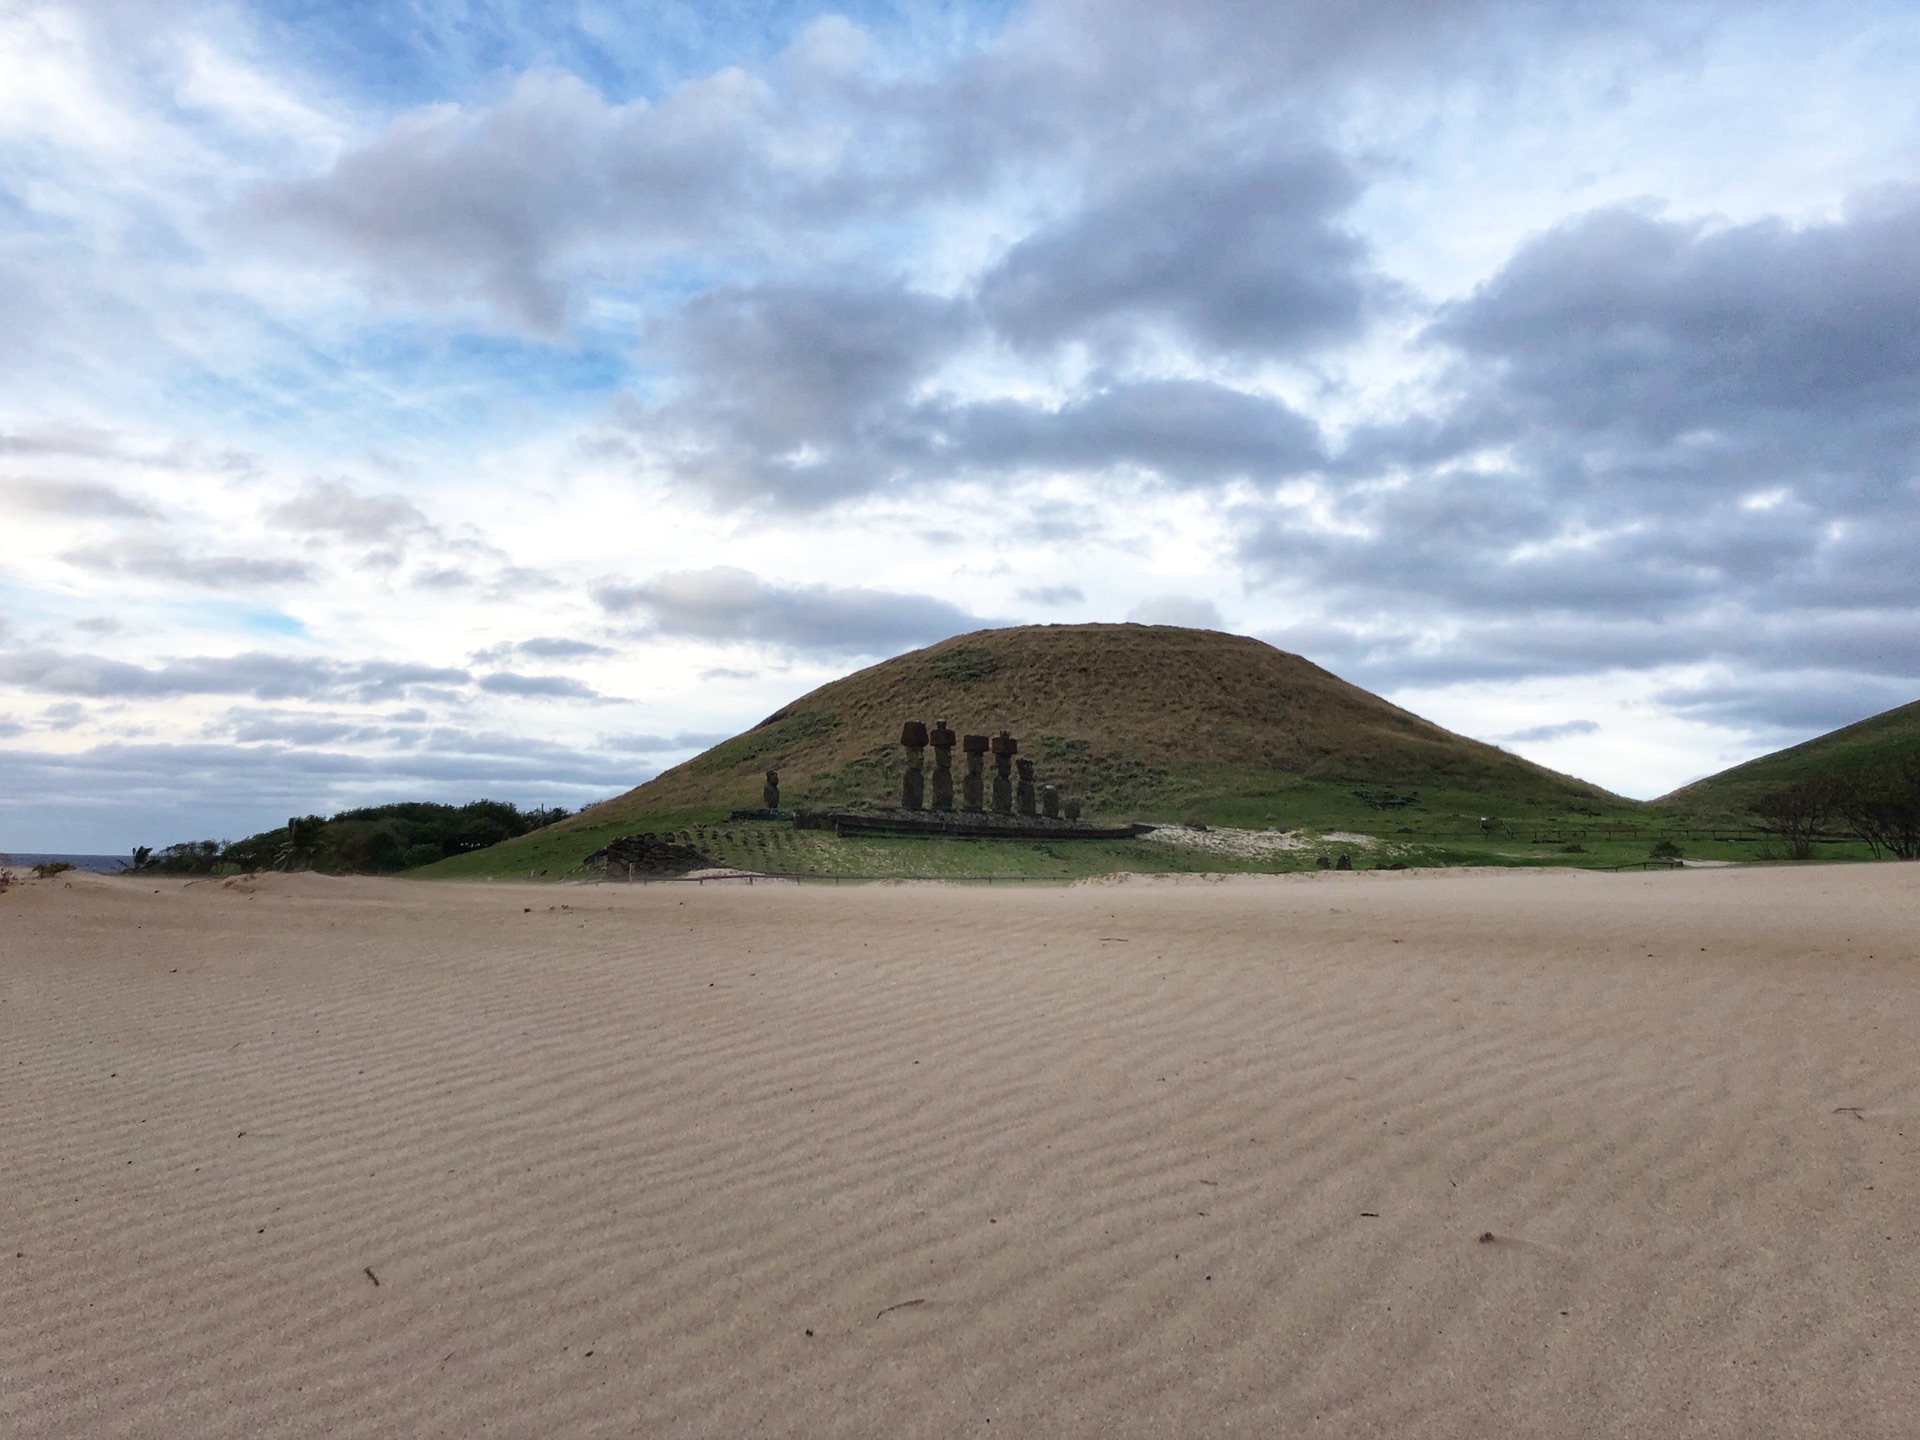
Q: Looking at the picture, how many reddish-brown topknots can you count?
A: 4